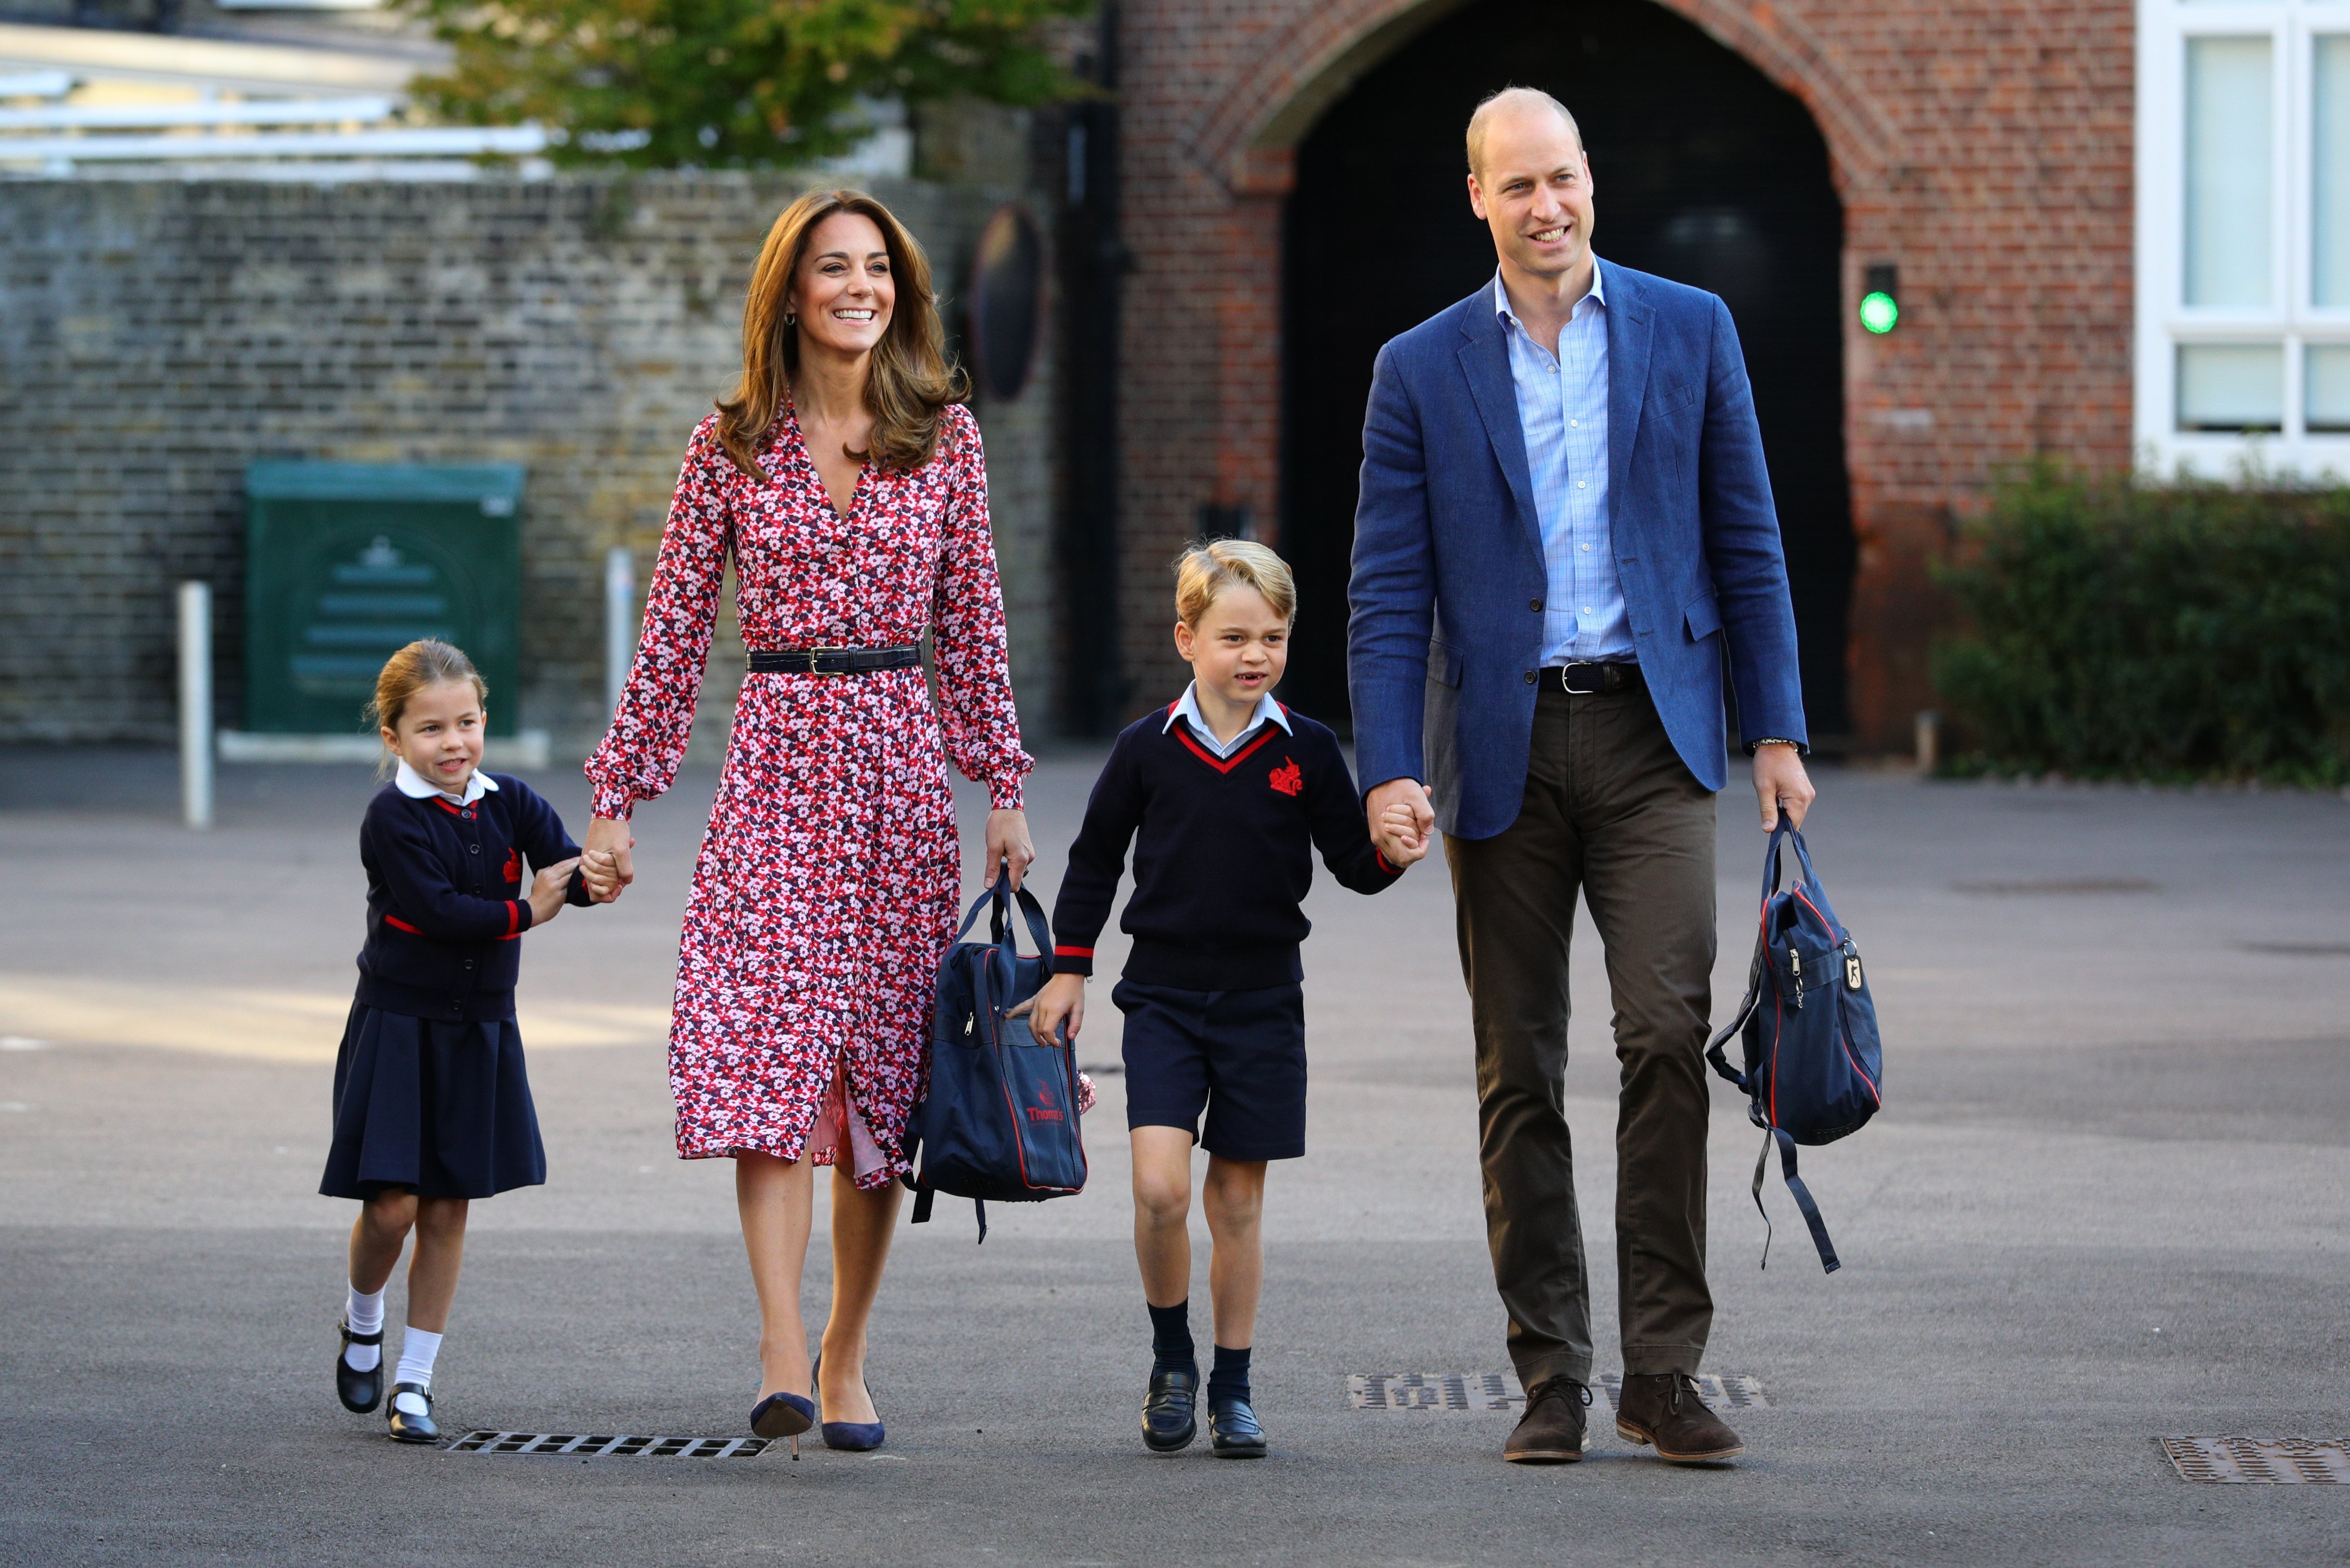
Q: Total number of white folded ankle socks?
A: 2